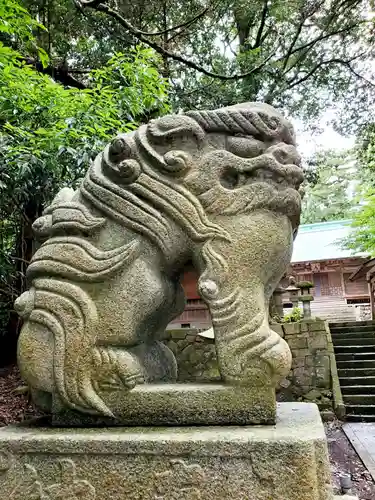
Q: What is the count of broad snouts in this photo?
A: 1